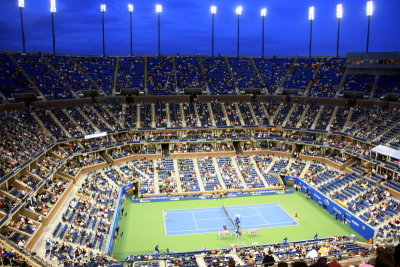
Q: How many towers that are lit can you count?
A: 11